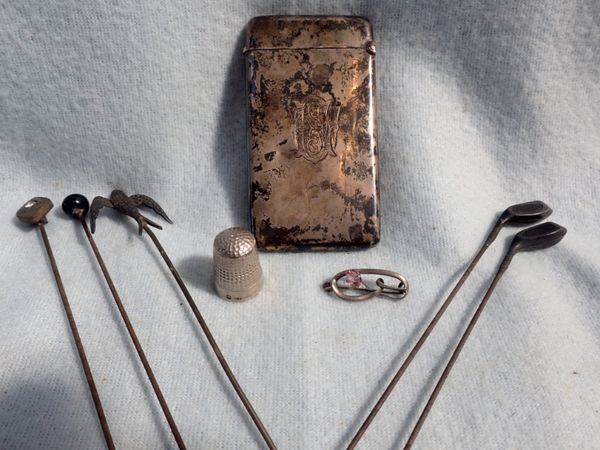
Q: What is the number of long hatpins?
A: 5